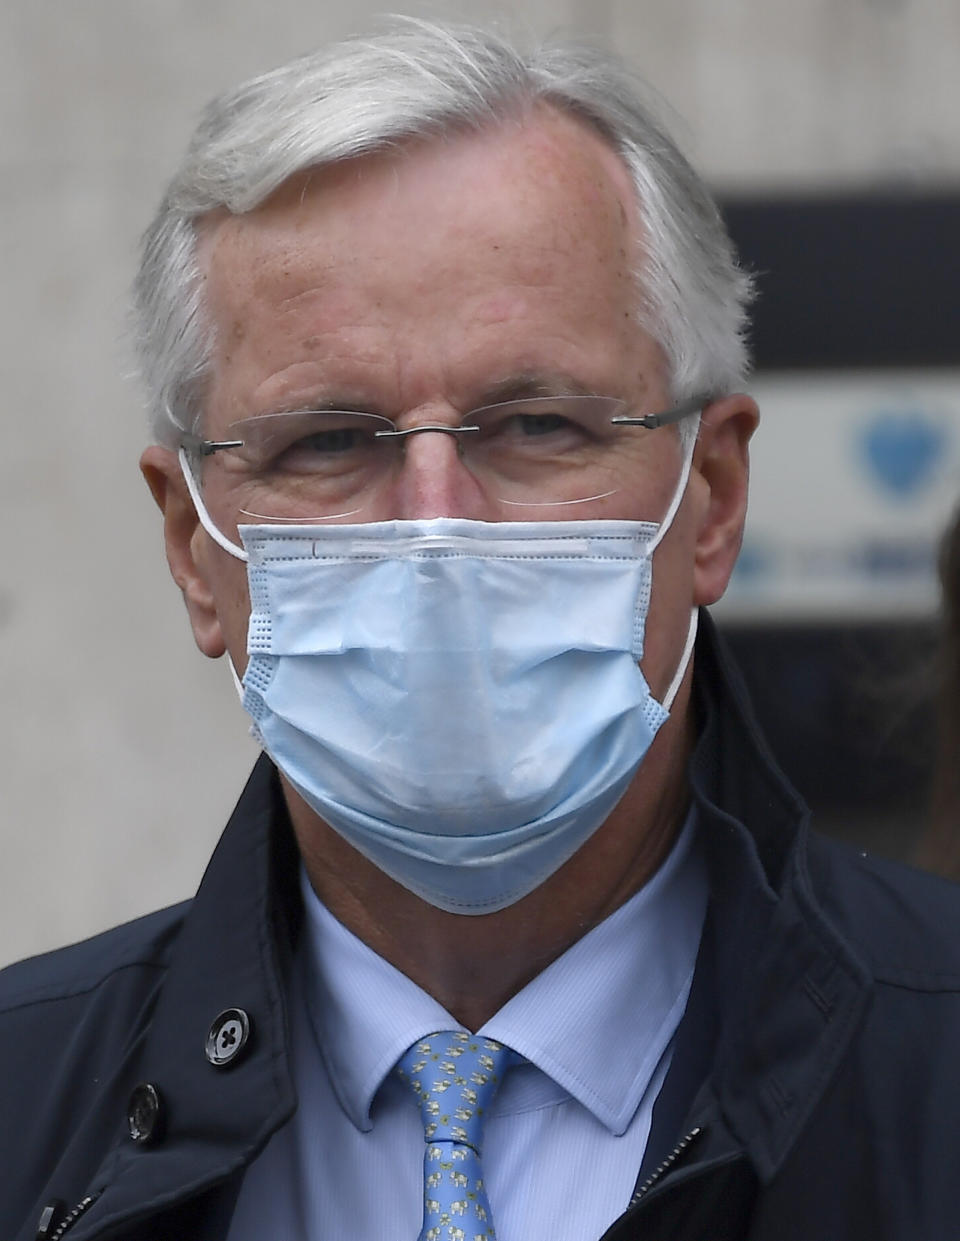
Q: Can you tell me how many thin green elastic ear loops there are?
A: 0